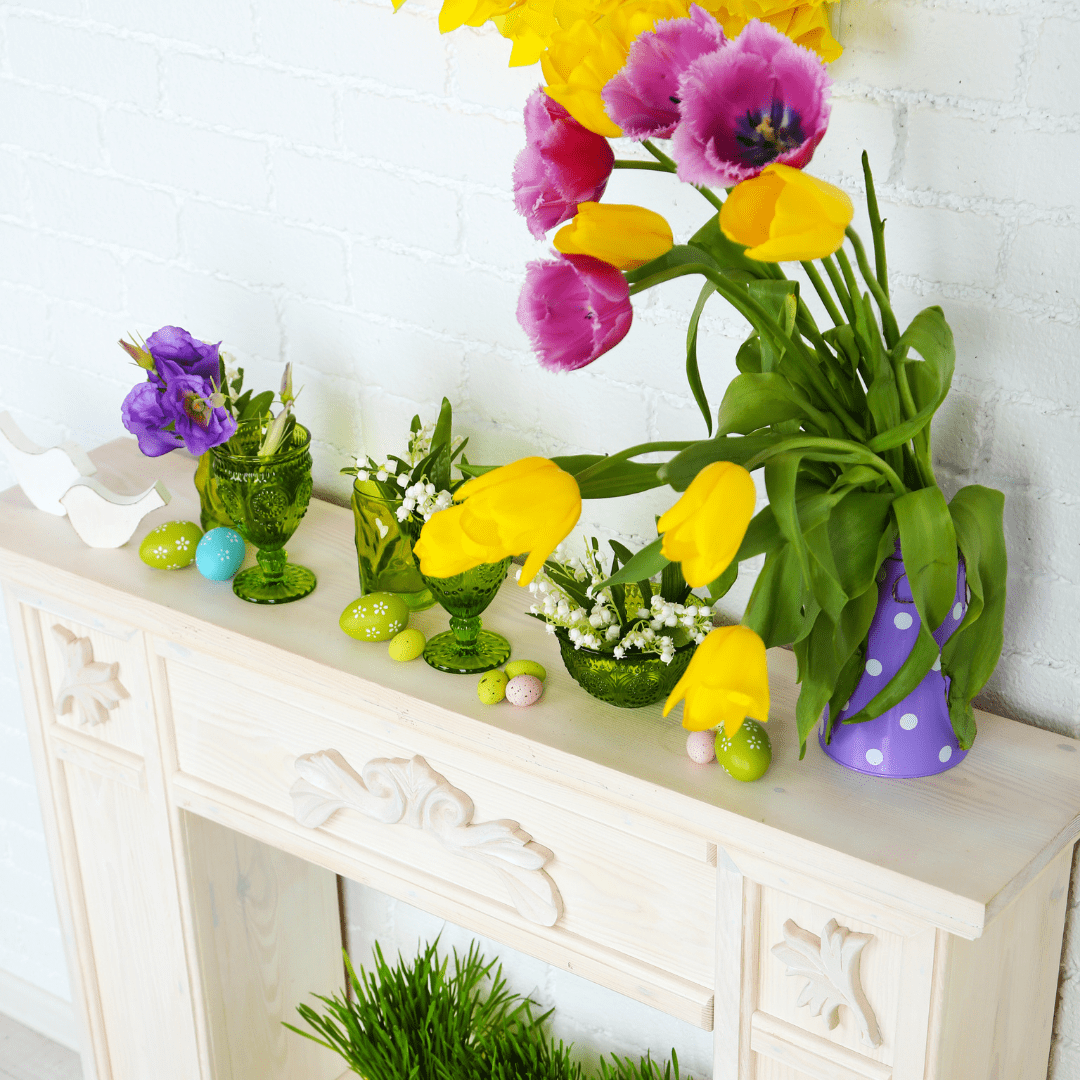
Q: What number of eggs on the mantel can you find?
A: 9